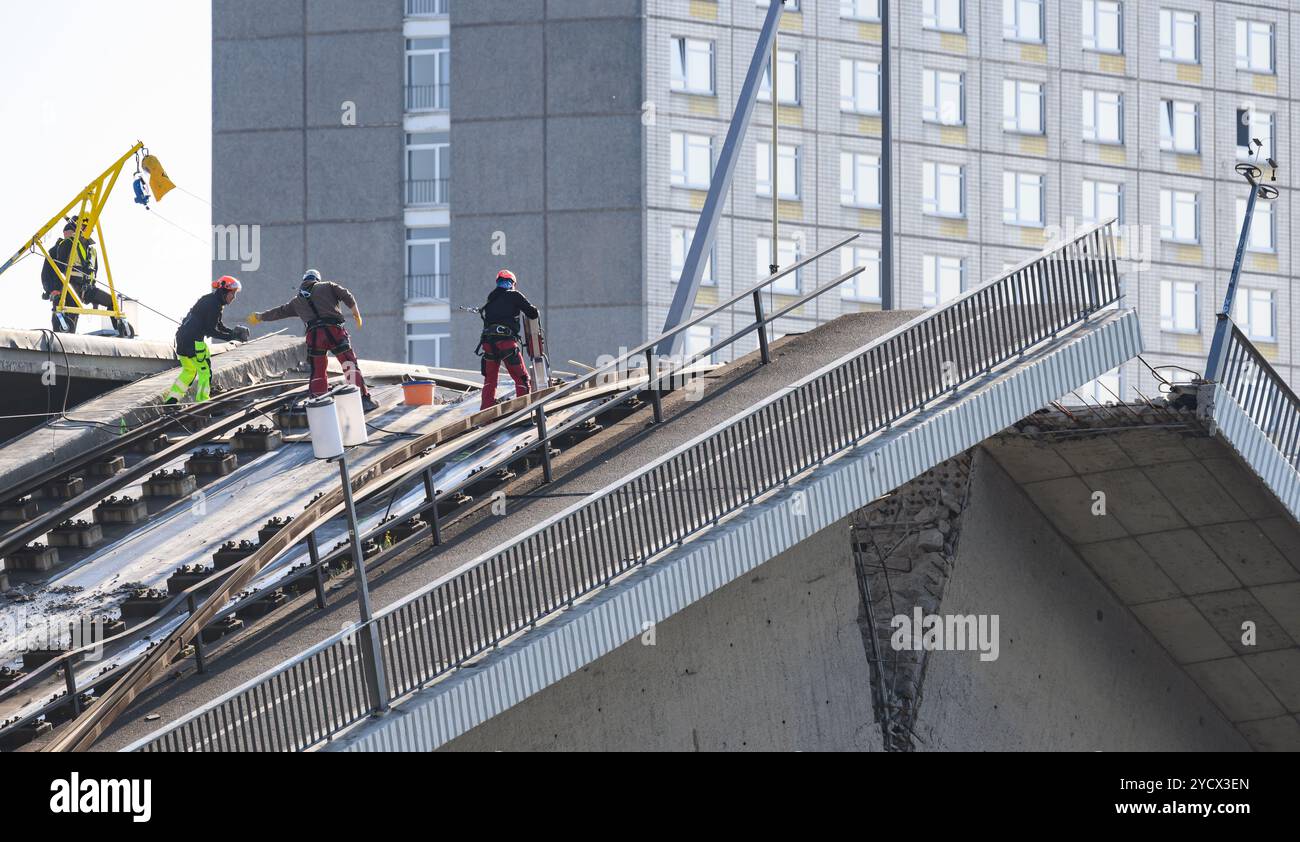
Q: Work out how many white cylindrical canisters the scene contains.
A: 2